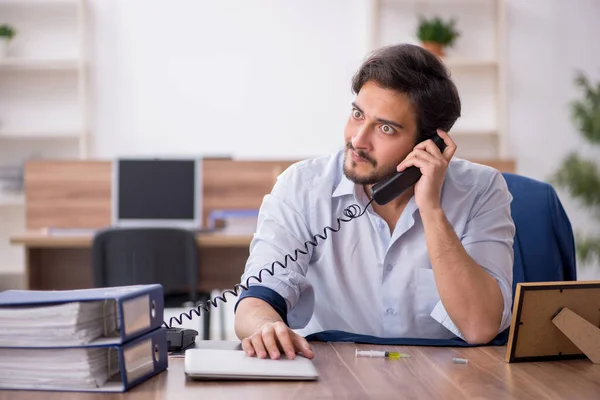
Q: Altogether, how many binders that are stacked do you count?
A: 2